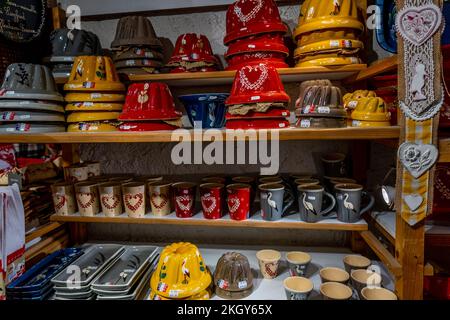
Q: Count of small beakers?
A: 8